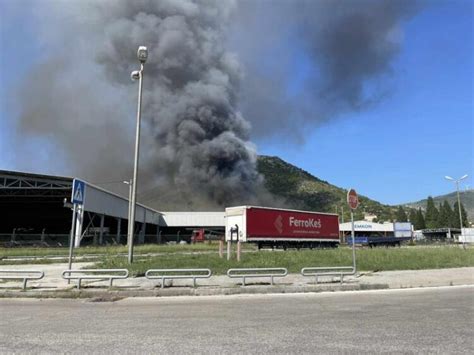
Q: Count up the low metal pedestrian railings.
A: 5